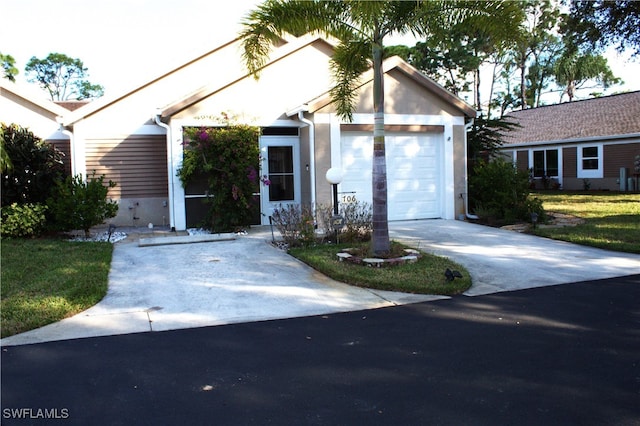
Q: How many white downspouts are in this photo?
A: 4